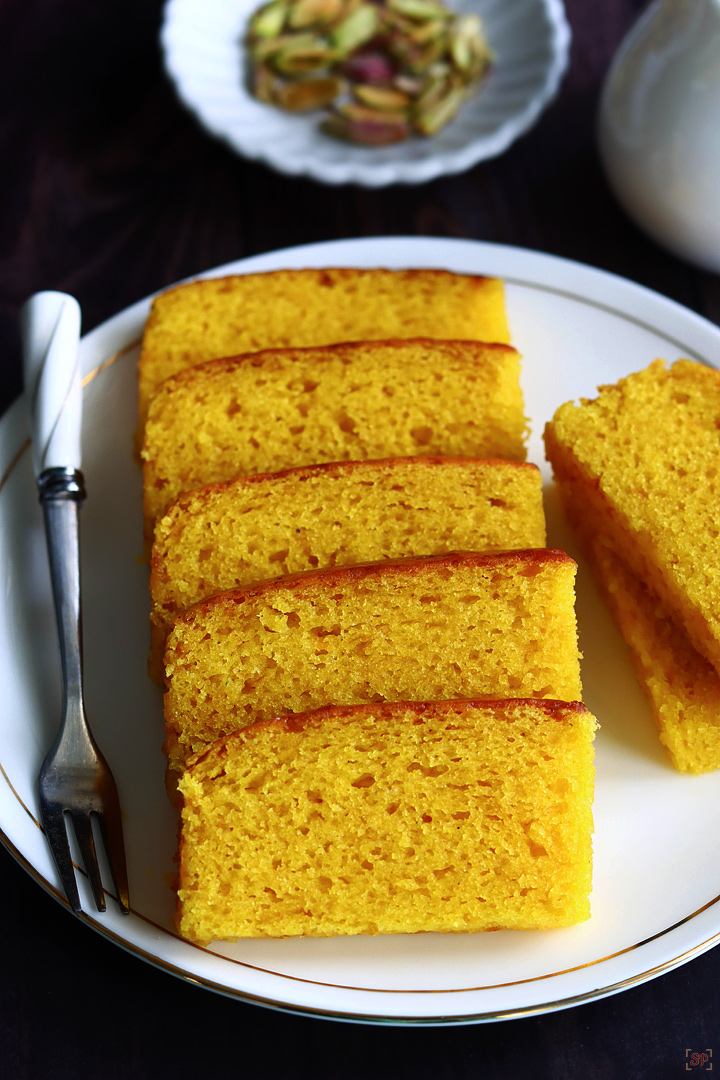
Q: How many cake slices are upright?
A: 5